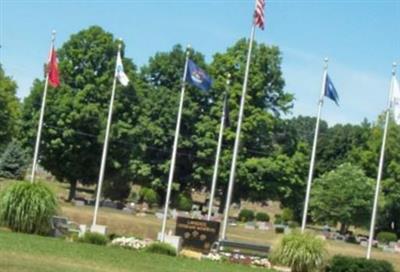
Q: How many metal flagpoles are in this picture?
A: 7